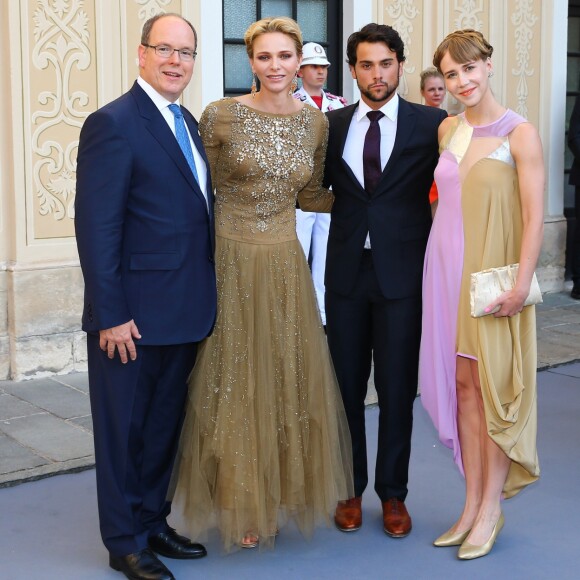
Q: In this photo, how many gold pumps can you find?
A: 2